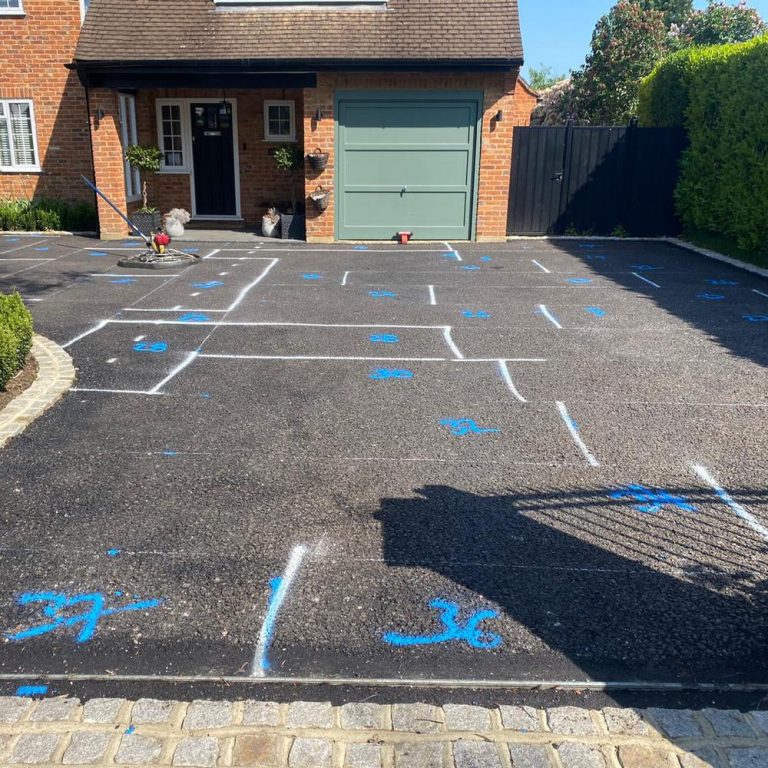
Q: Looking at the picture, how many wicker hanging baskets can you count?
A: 2